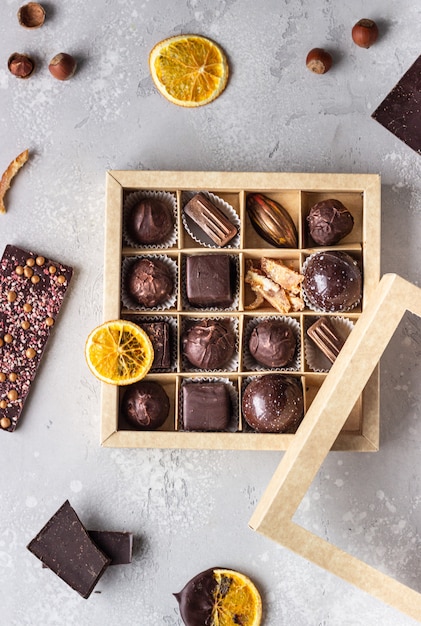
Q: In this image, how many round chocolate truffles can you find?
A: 8